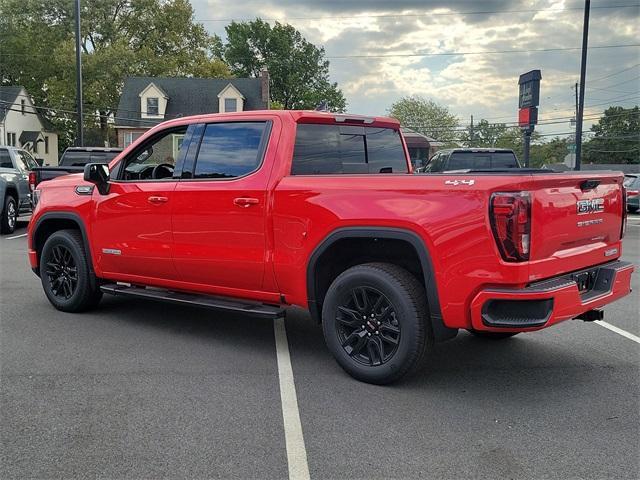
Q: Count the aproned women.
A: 0